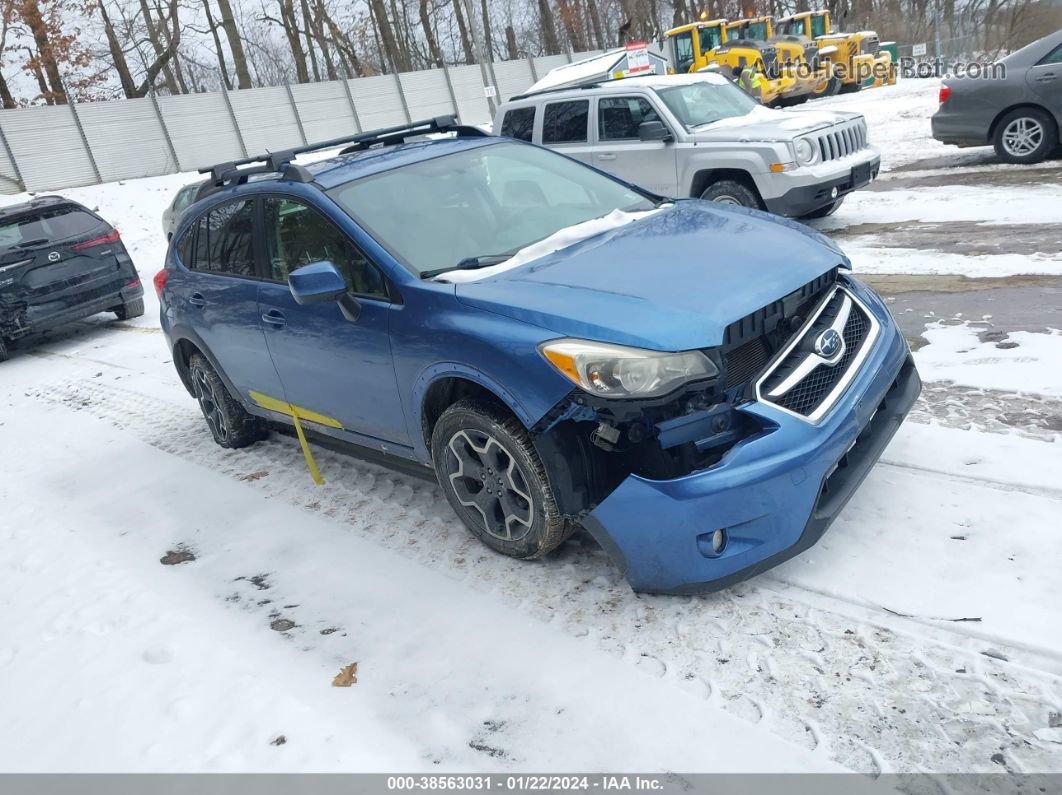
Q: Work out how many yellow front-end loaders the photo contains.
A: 3